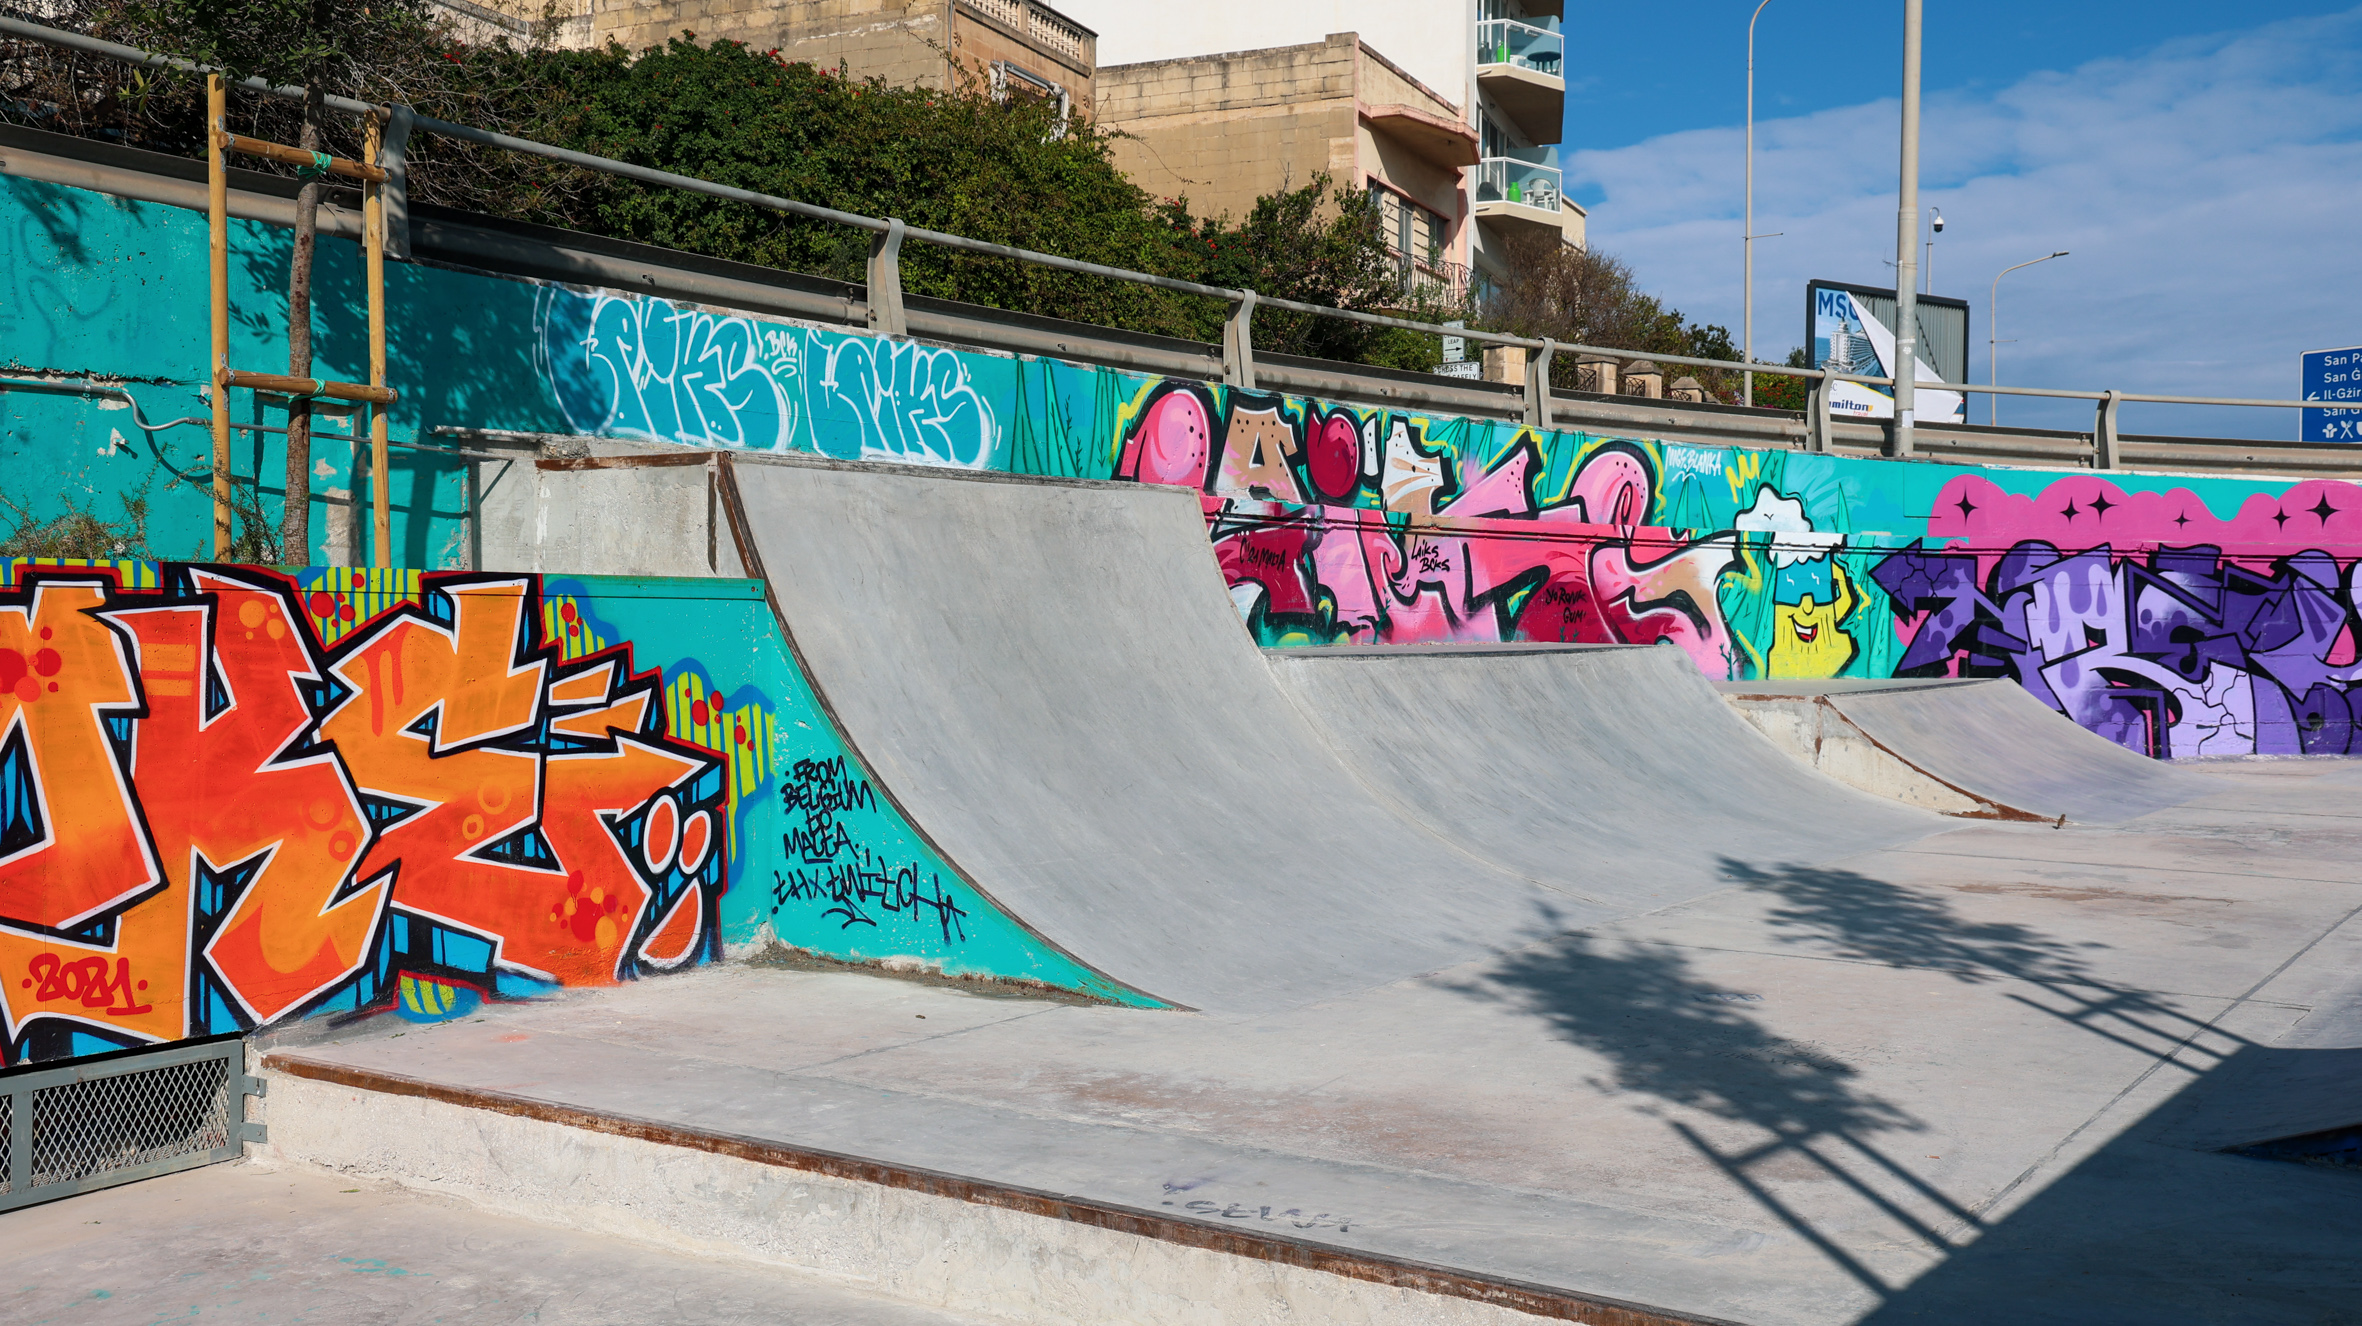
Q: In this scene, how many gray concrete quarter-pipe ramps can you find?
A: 3